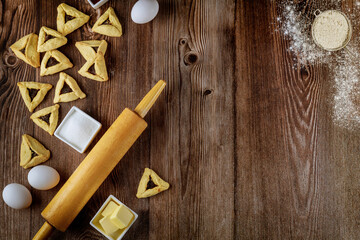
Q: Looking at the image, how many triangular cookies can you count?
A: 12